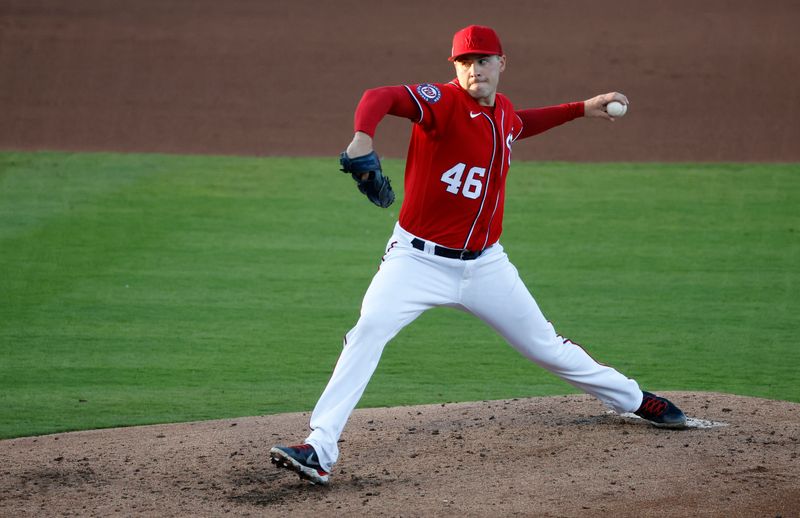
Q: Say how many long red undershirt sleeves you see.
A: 2